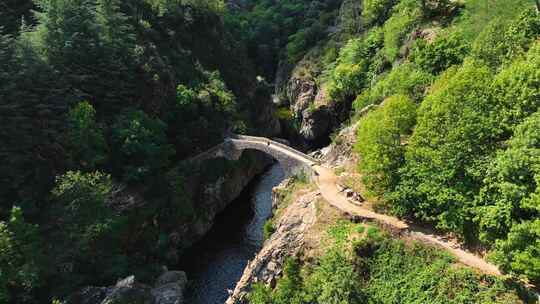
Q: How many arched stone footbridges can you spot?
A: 1